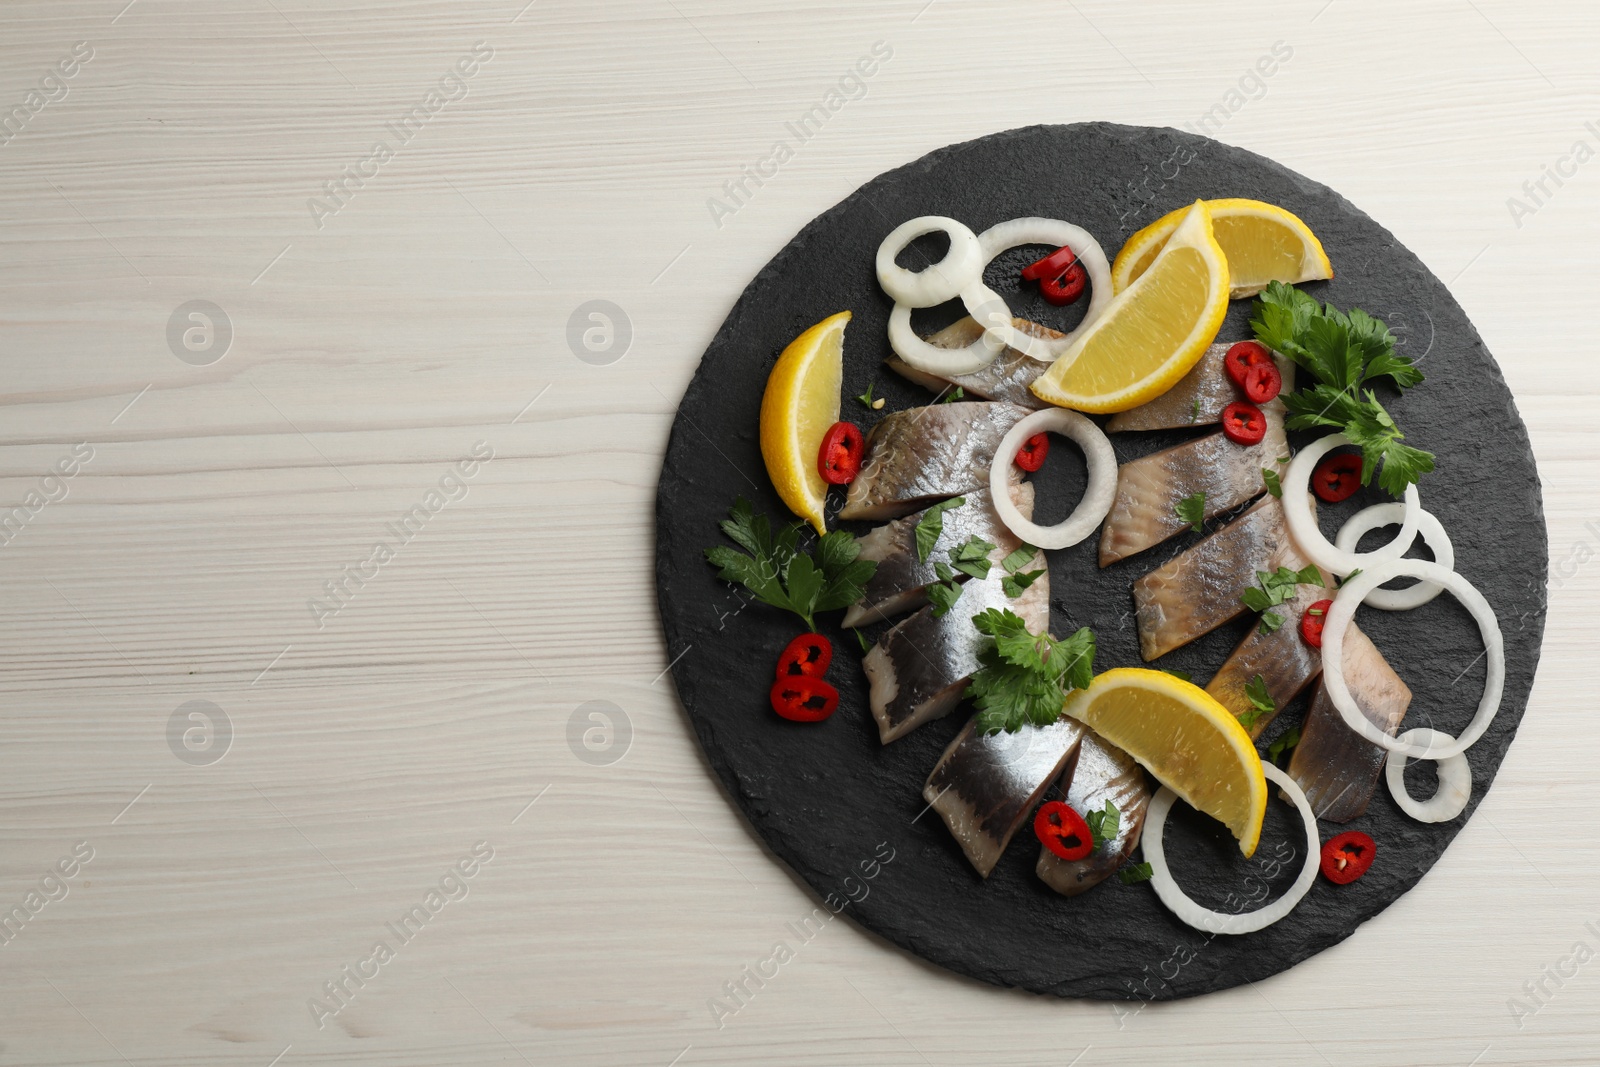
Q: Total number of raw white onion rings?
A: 9